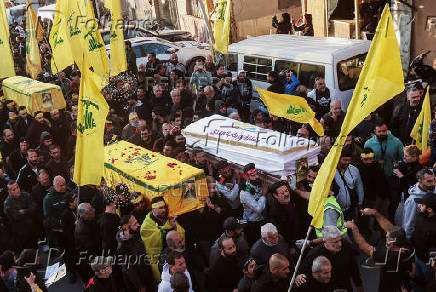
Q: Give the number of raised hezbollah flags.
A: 11